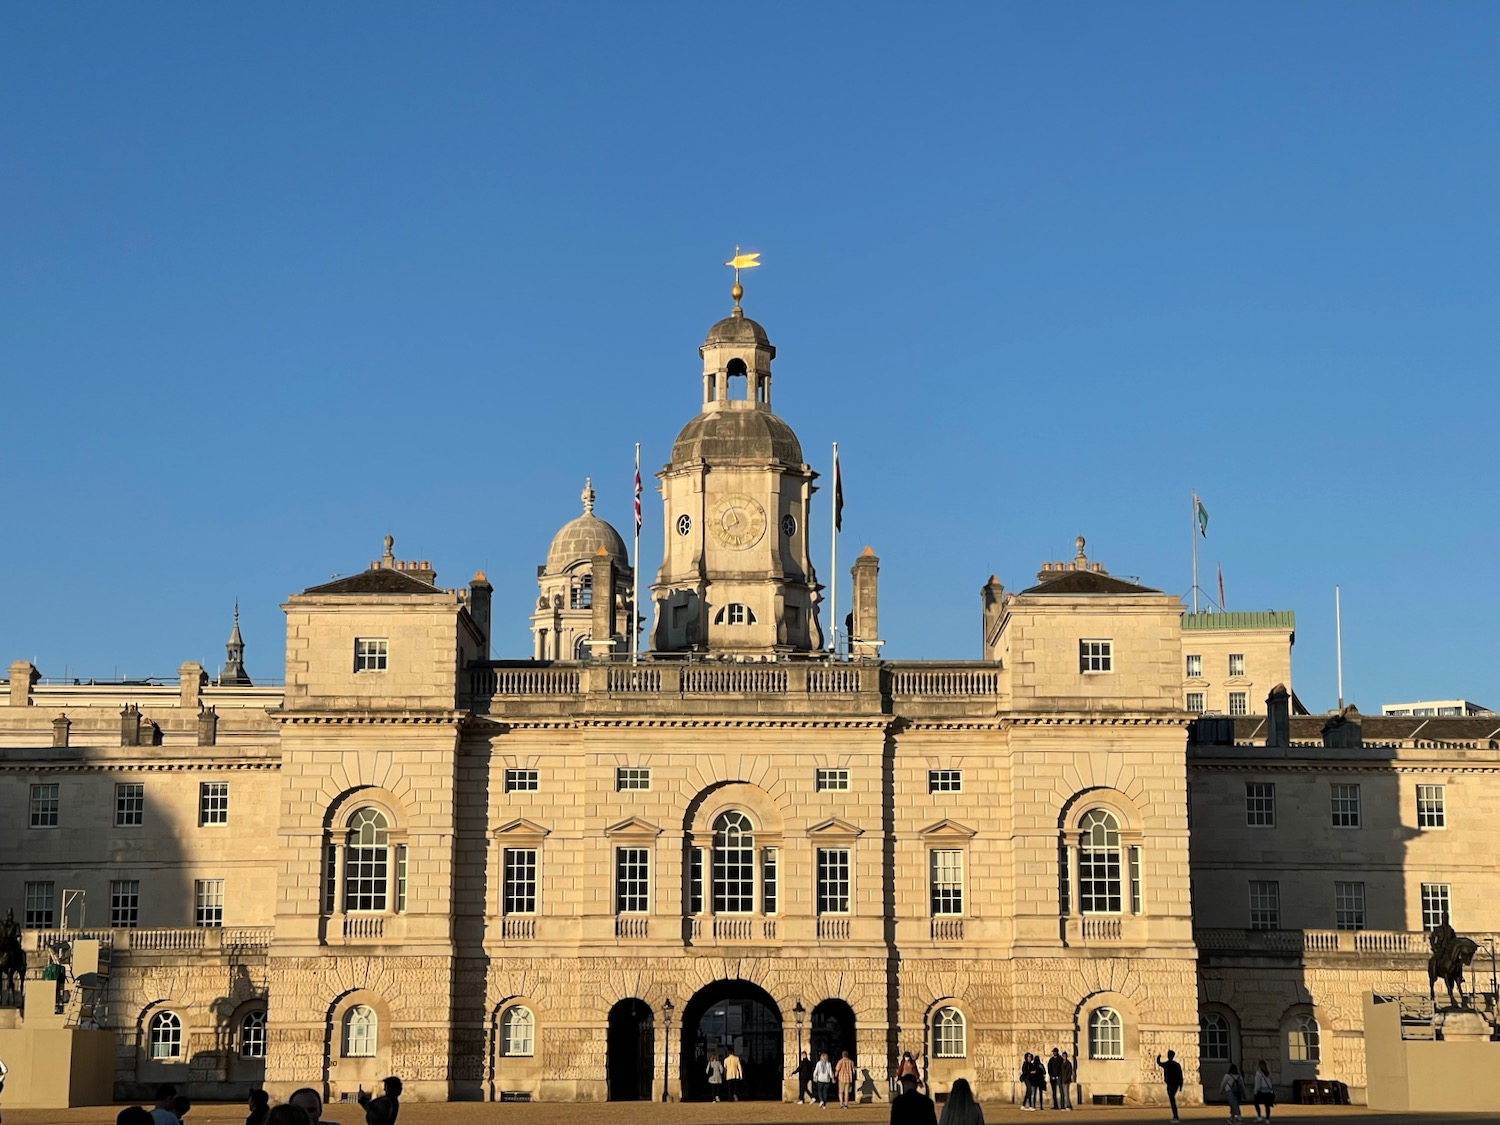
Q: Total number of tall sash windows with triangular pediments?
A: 4